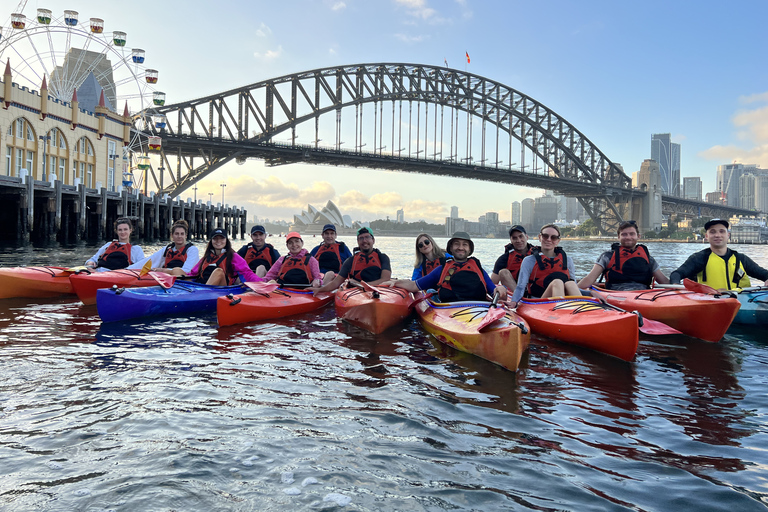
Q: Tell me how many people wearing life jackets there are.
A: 13